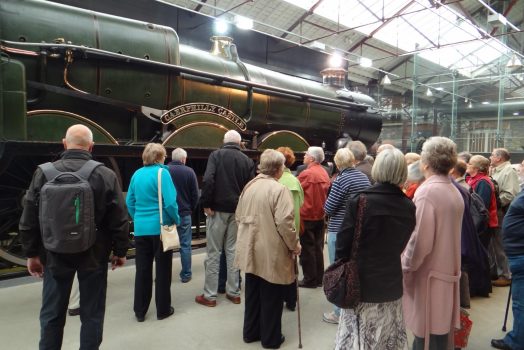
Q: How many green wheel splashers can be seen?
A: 3